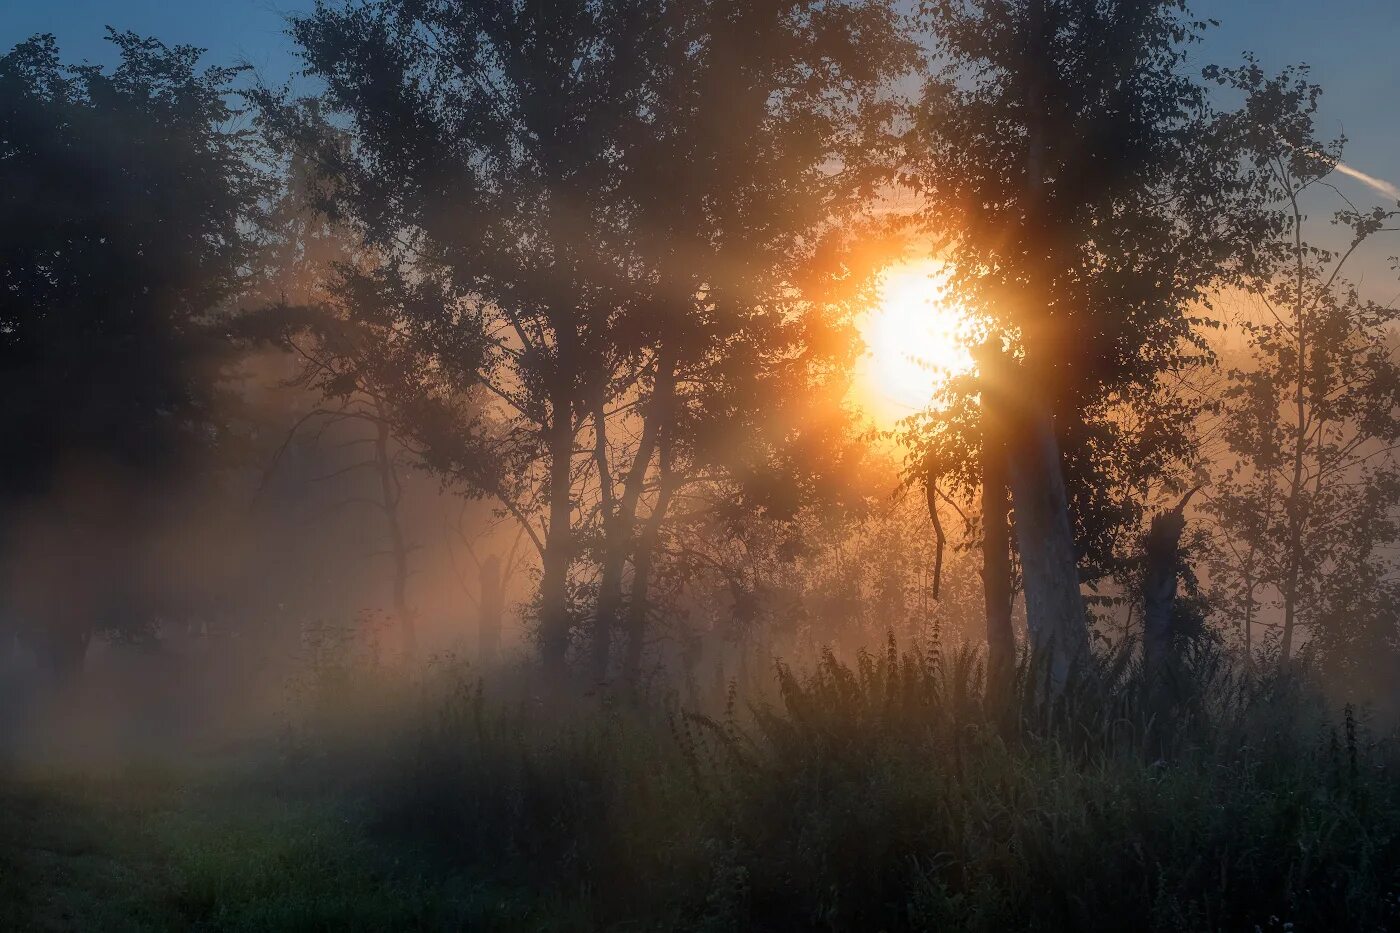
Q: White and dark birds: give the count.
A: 0